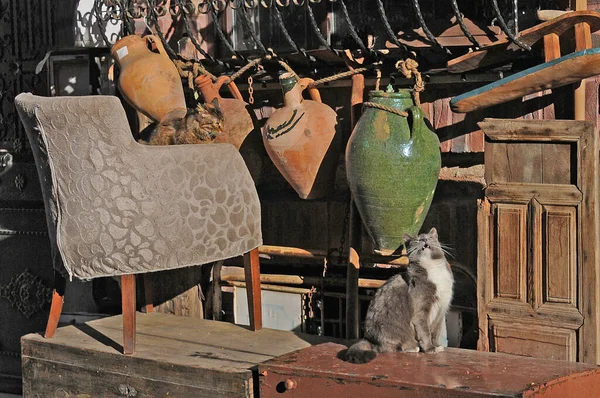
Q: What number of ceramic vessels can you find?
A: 4